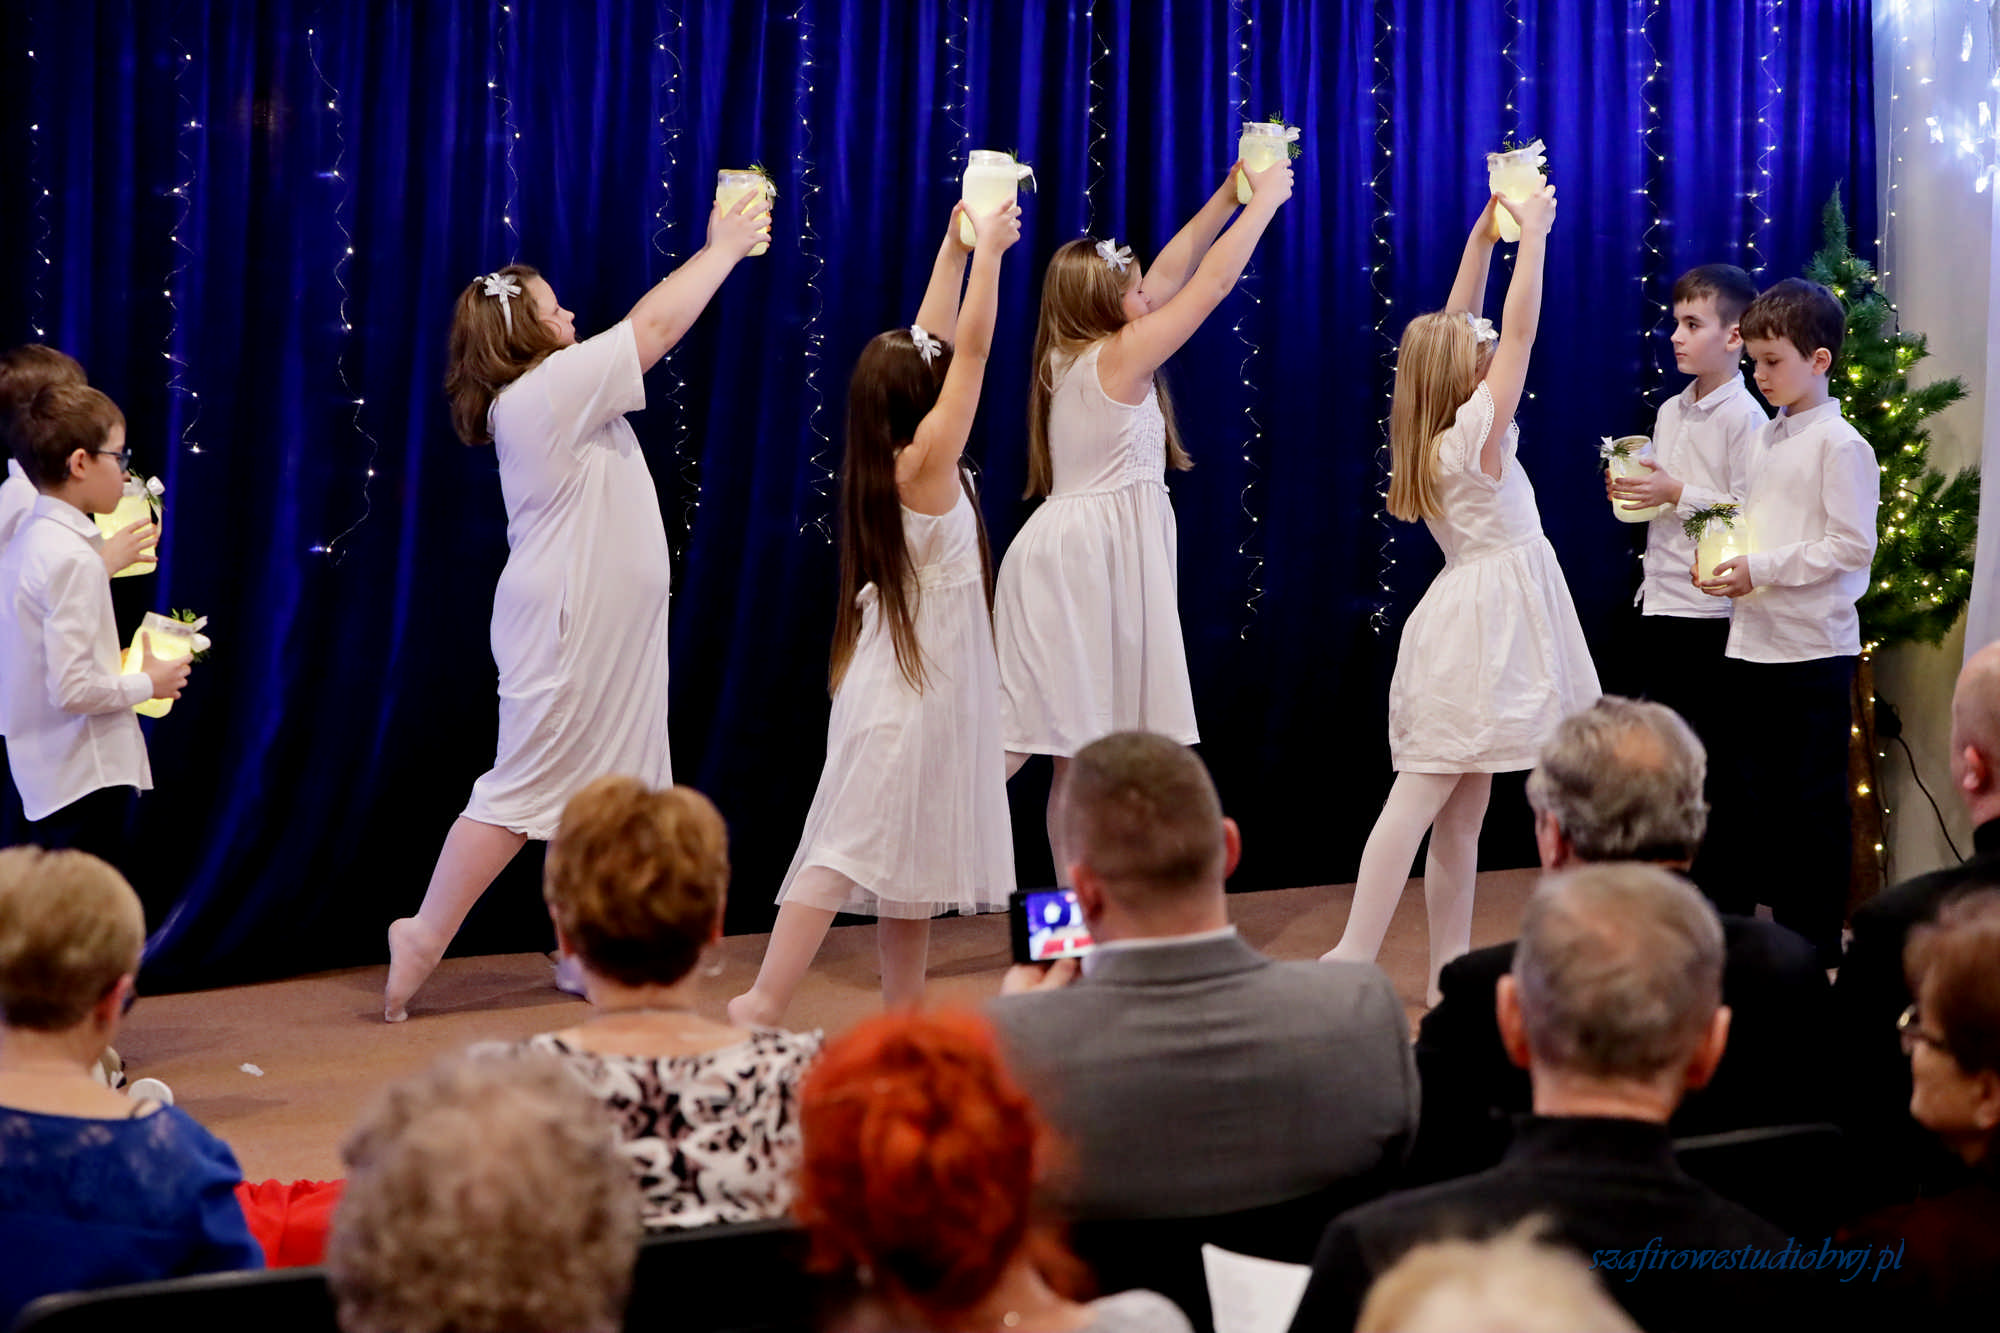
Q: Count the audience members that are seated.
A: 10